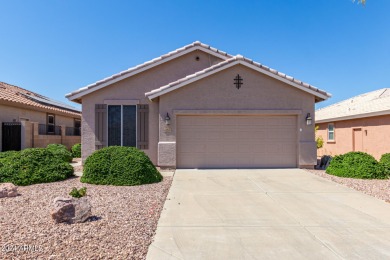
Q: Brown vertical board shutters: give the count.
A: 2